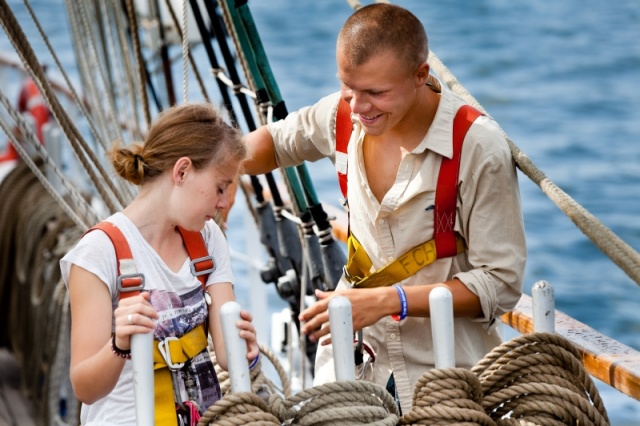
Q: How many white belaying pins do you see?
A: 5